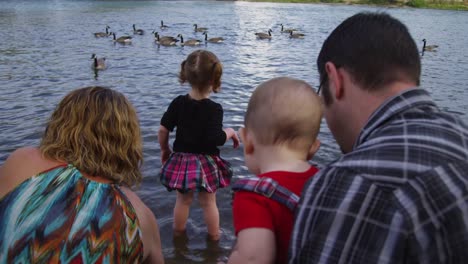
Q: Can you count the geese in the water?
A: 14